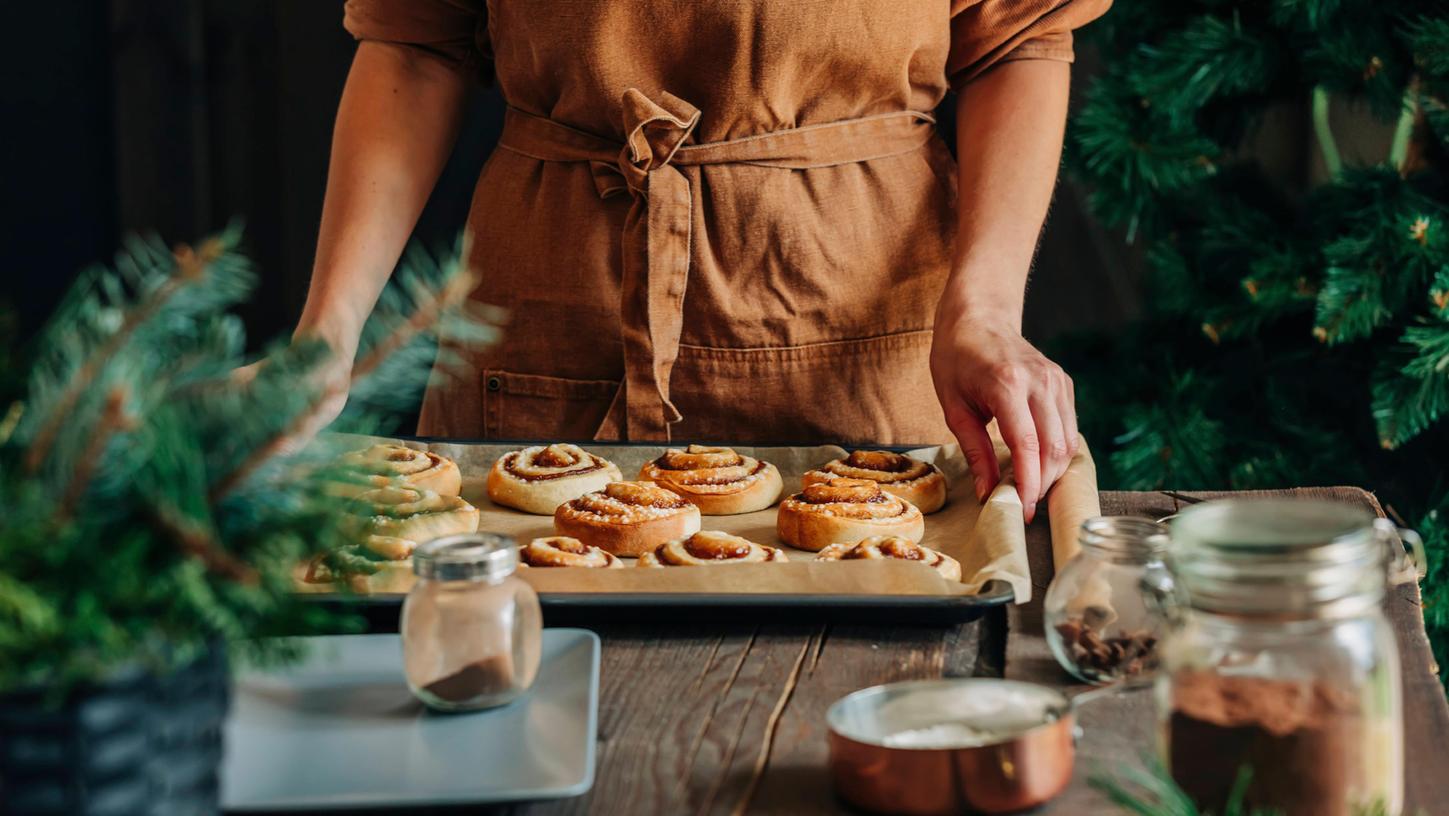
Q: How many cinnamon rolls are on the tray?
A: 11